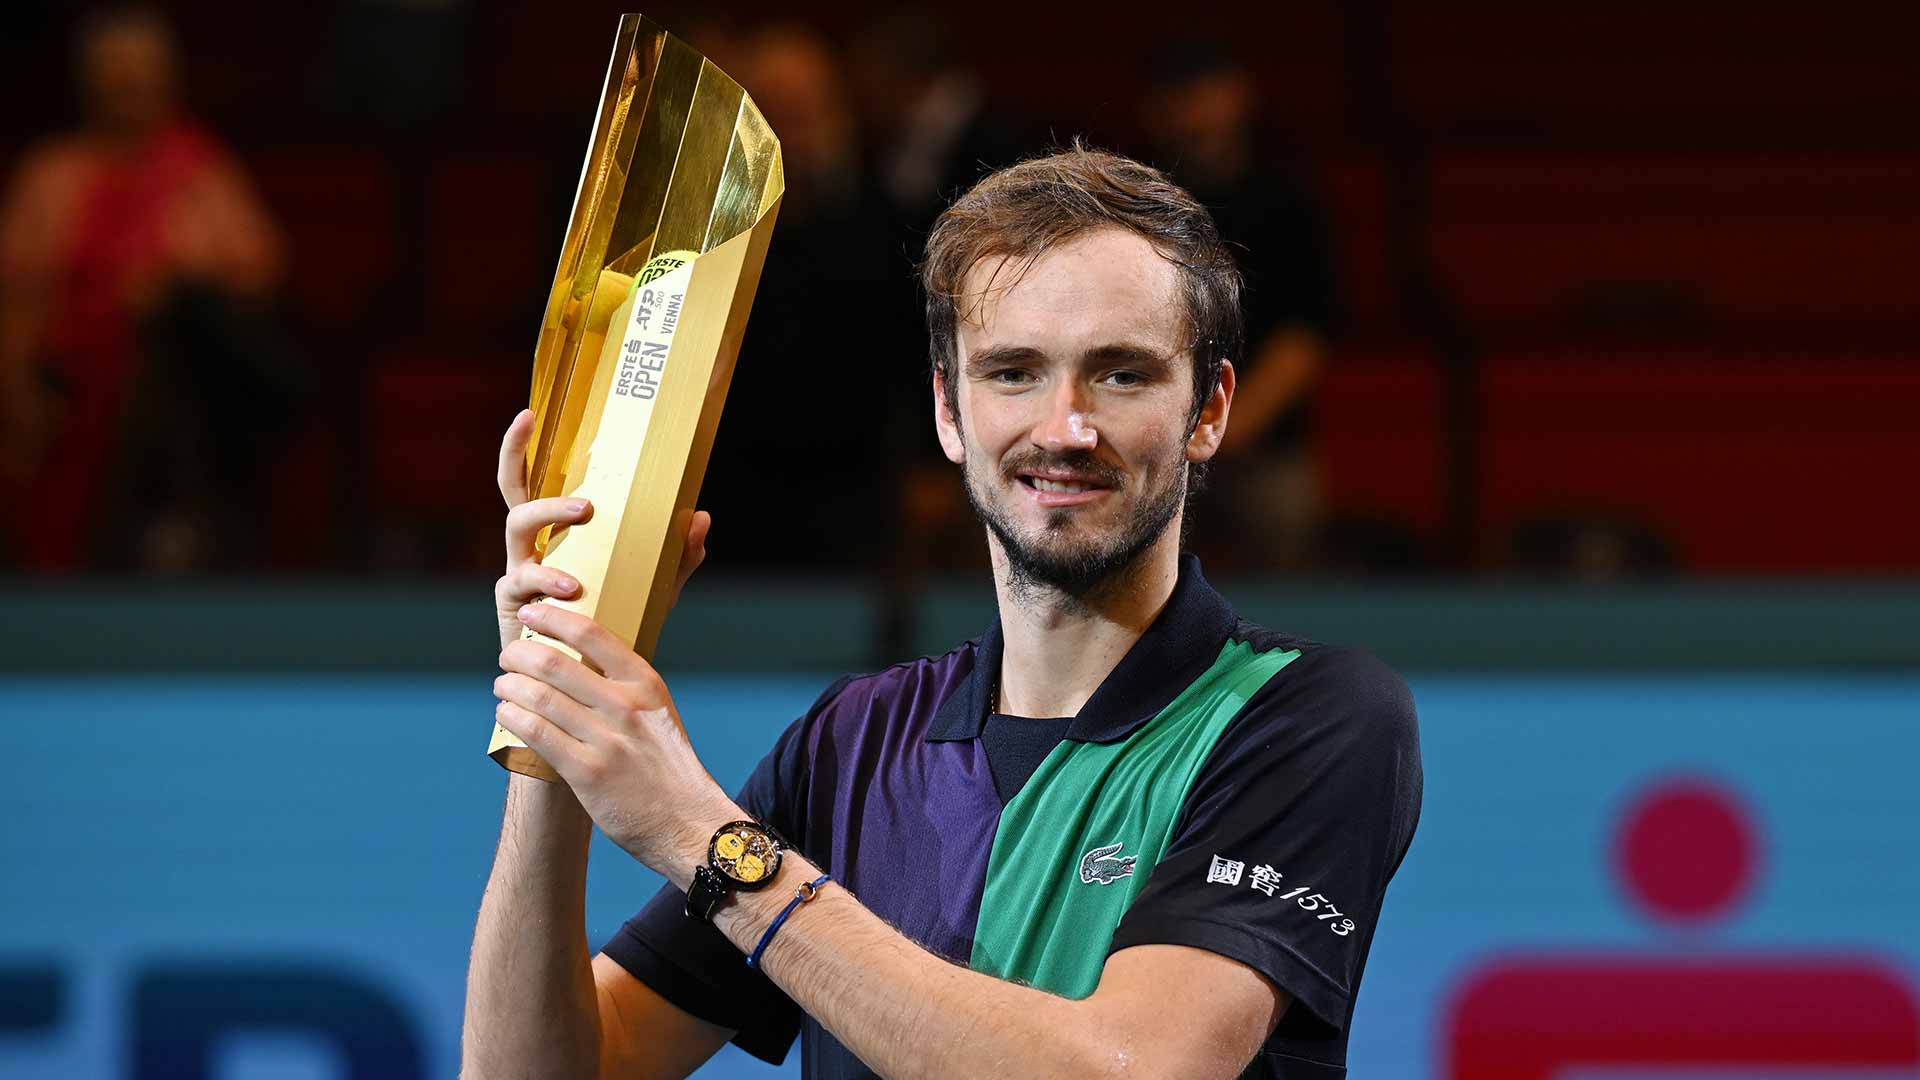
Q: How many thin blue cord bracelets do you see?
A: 1